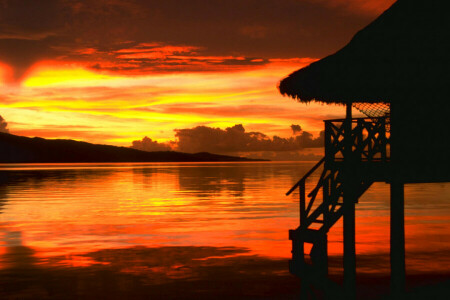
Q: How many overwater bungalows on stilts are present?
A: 1